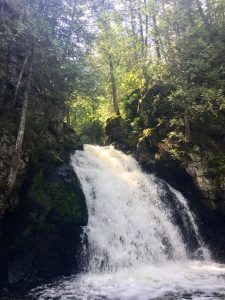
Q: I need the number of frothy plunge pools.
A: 1